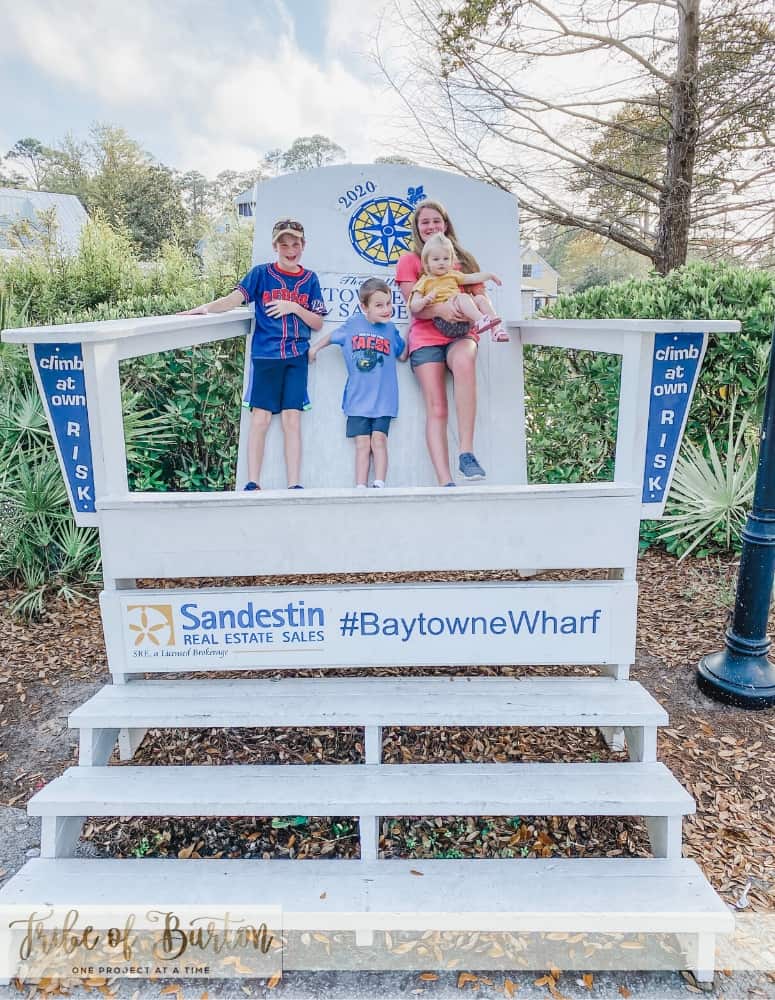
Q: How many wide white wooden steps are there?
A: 3